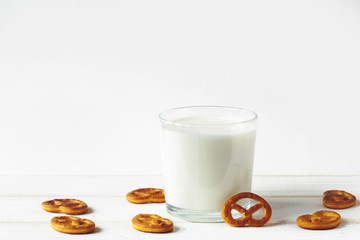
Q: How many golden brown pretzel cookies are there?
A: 7